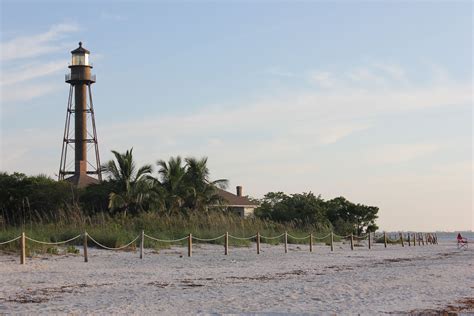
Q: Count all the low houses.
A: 1